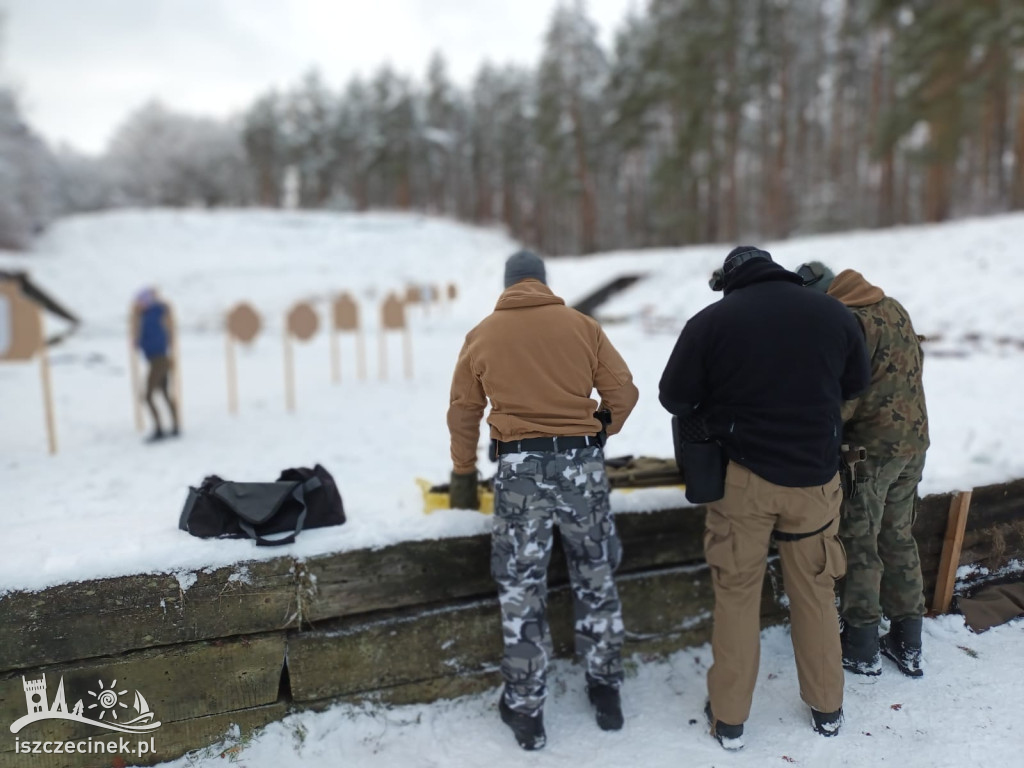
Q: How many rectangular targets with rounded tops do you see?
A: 2